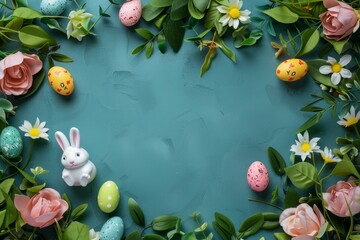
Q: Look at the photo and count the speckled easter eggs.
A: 5